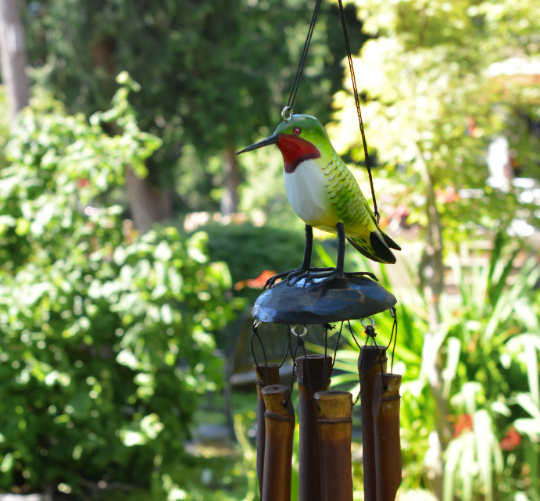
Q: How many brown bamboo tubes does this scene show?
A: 6